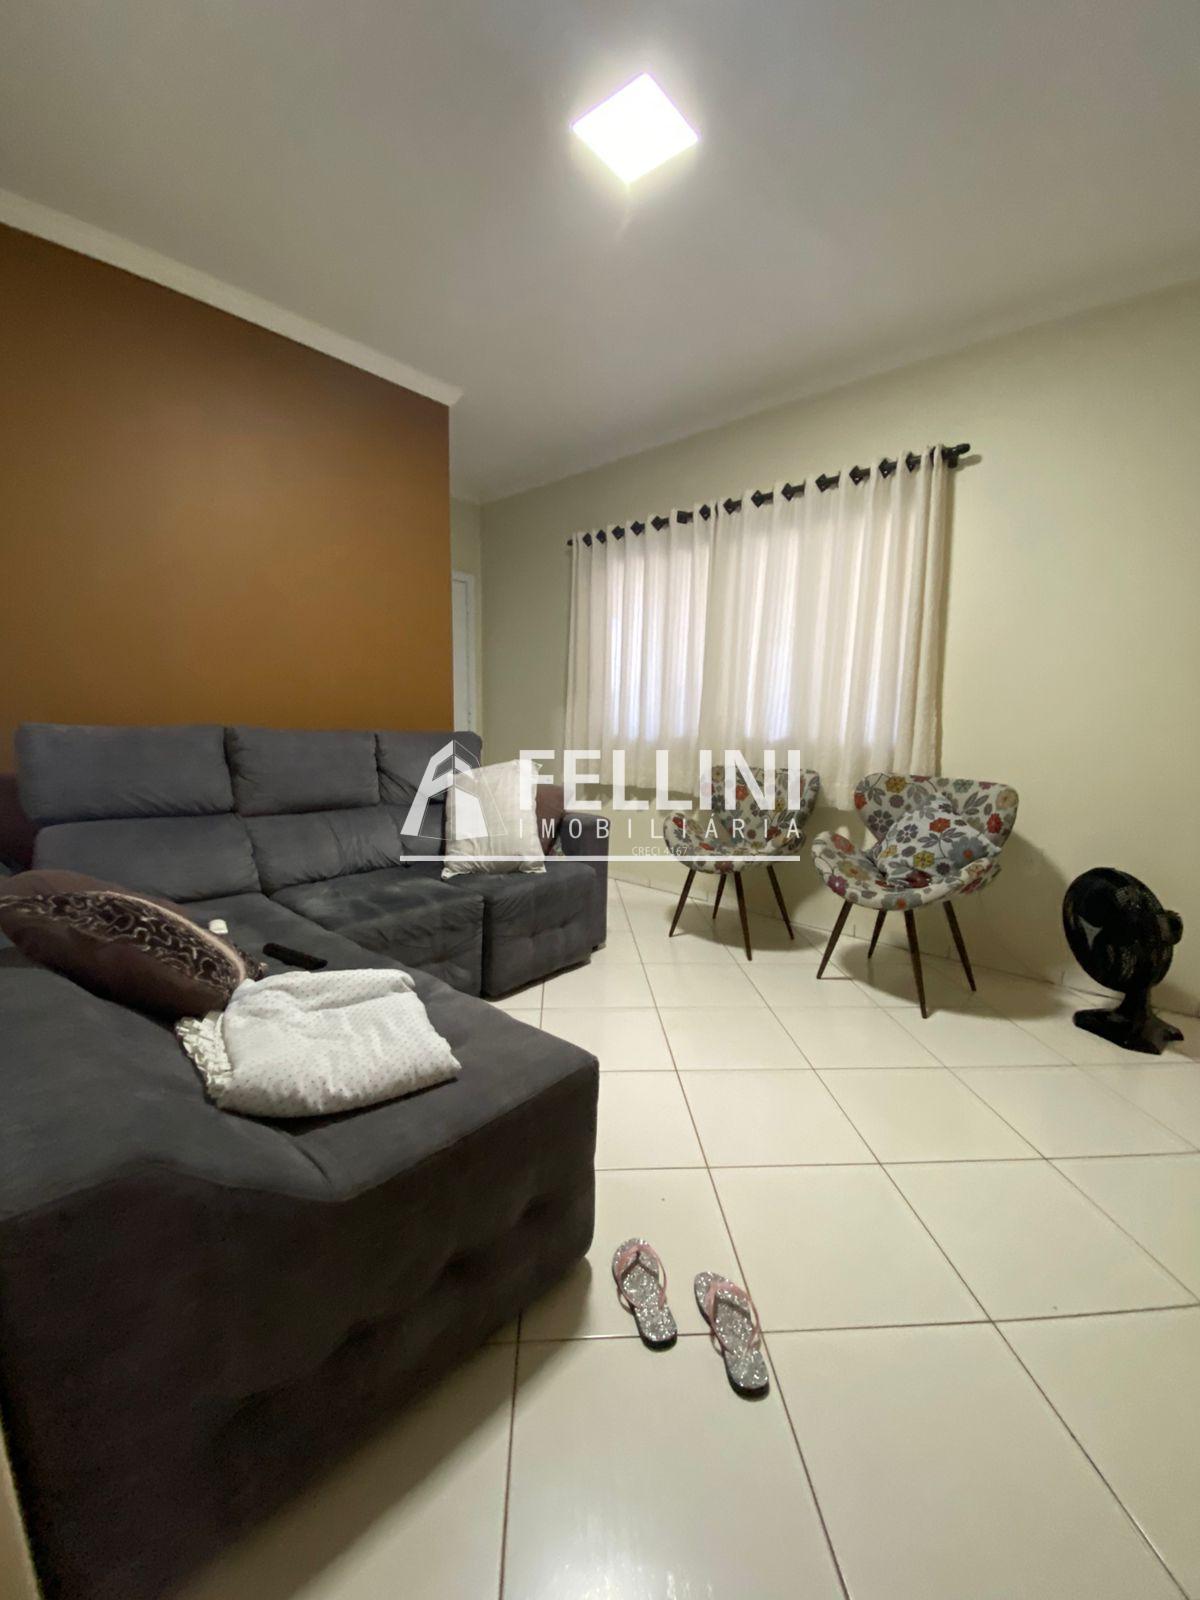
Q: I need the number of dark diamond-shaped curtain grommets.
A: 14